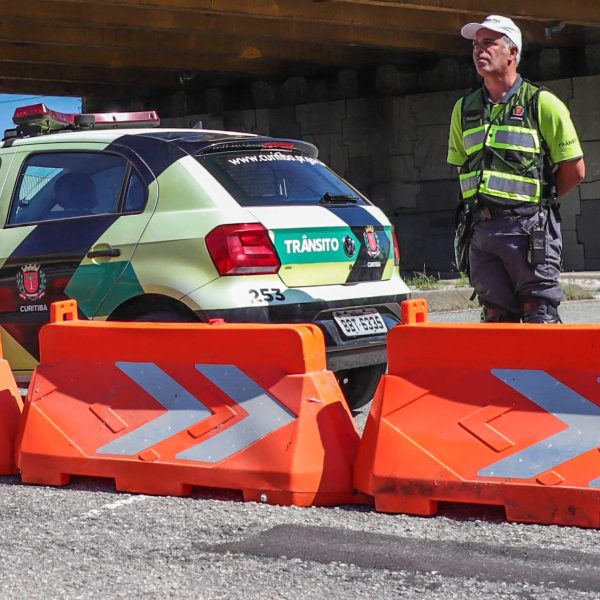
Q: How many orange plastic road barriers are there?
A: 3